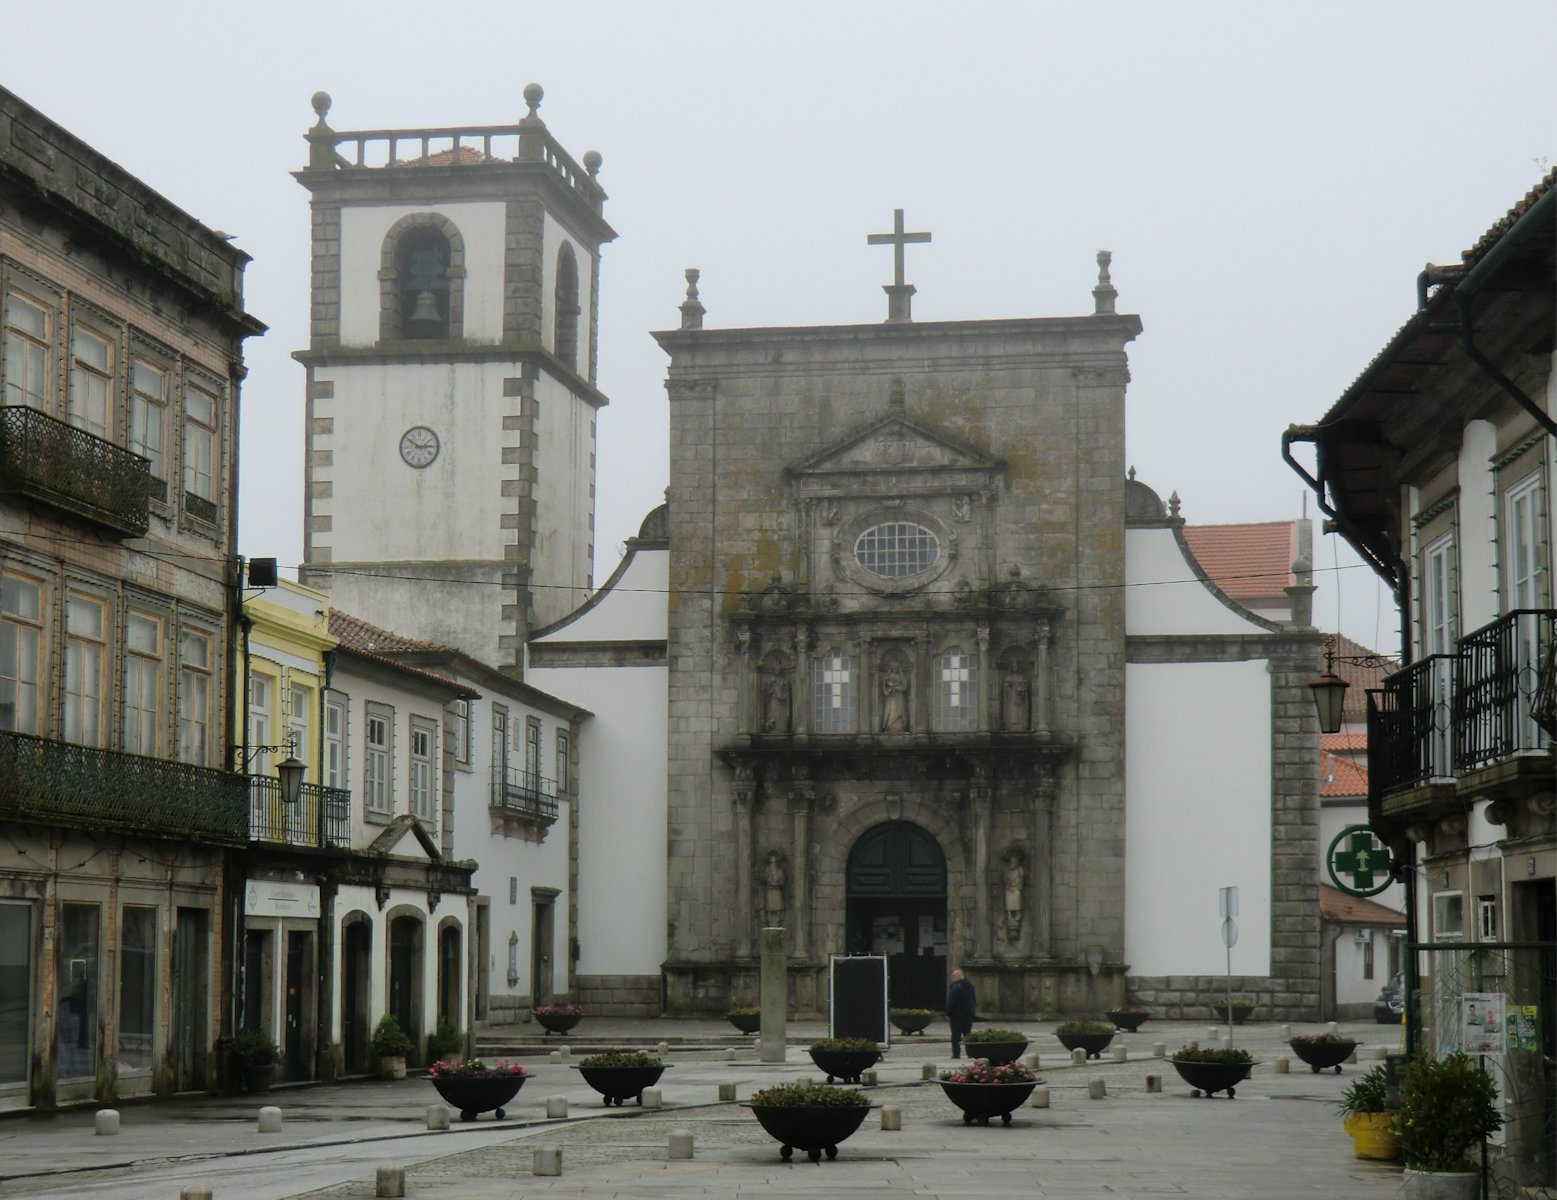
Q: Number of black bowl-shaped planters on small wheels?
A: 14